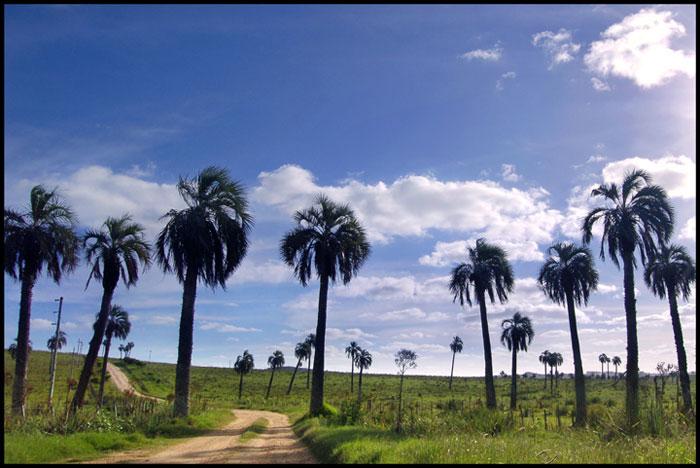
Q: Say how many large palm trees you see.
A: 8